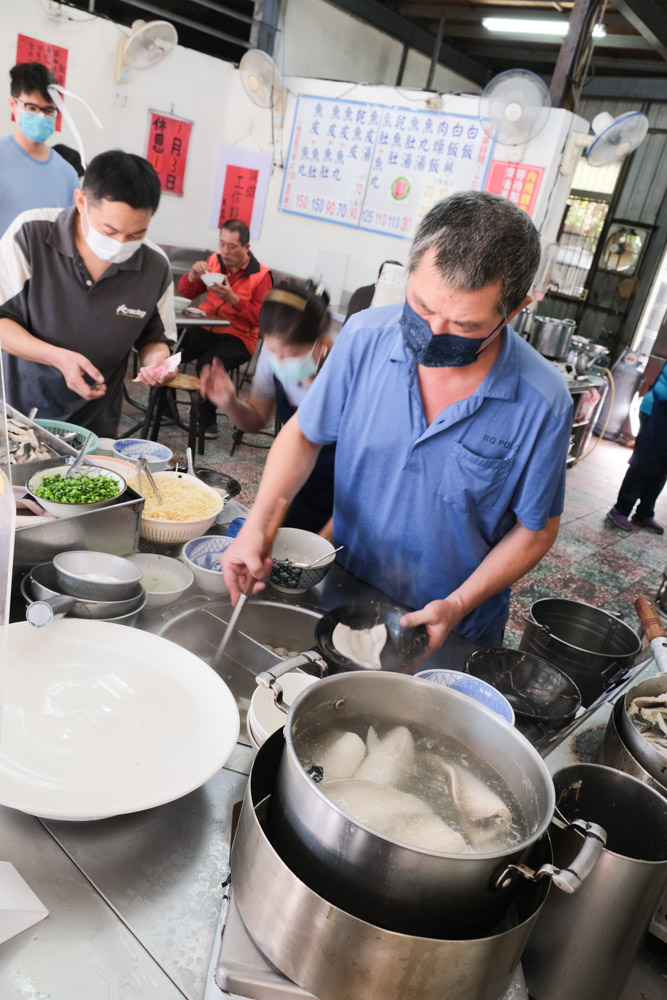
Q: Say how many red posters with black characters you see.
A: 3